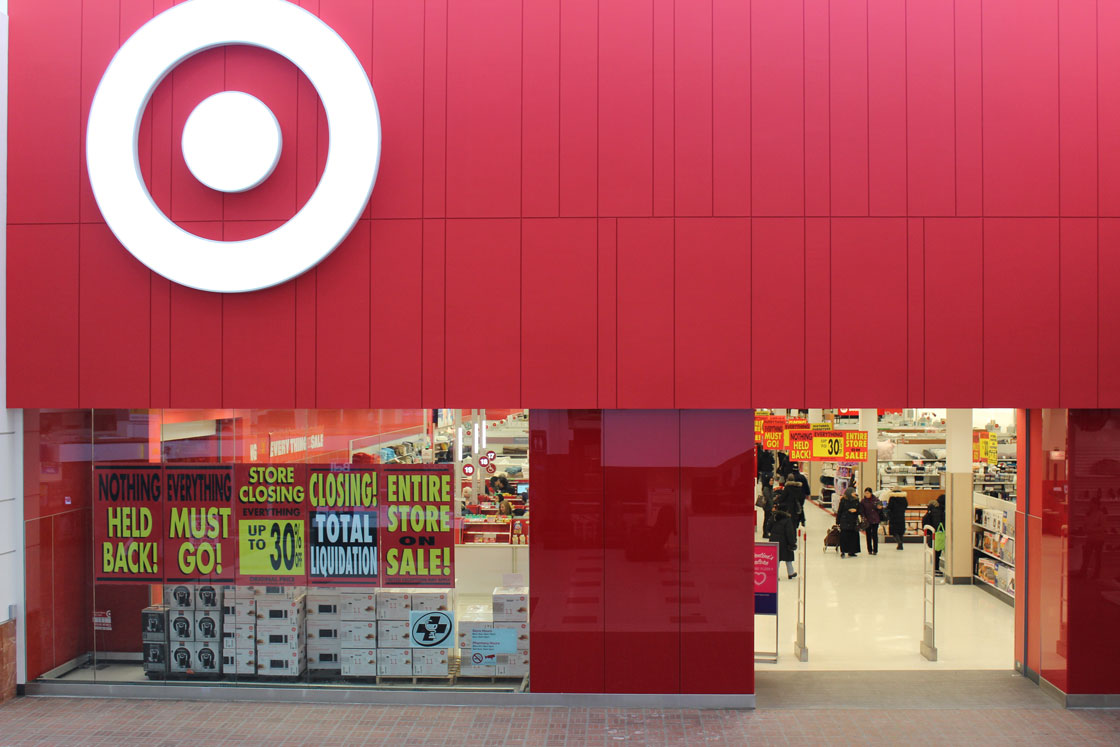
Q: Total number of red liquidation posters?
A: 5